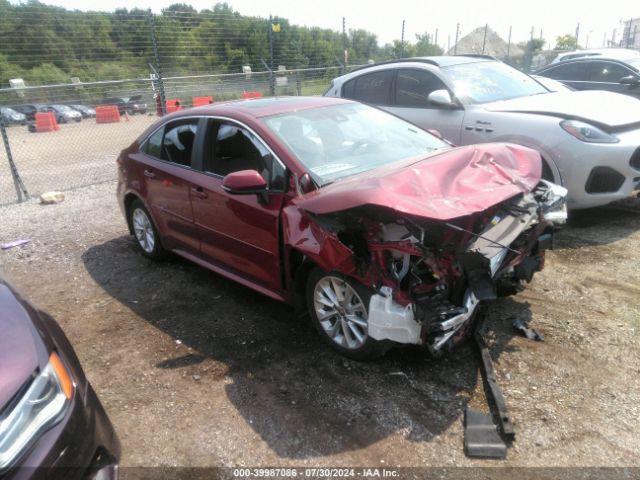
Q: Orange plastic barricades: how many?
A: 5